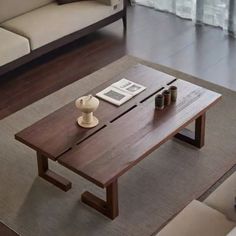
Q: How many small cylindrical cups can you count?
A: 3